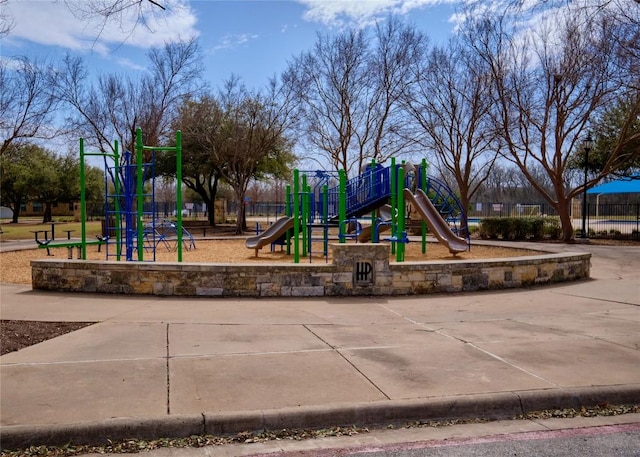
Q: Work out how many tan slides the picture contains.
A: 3